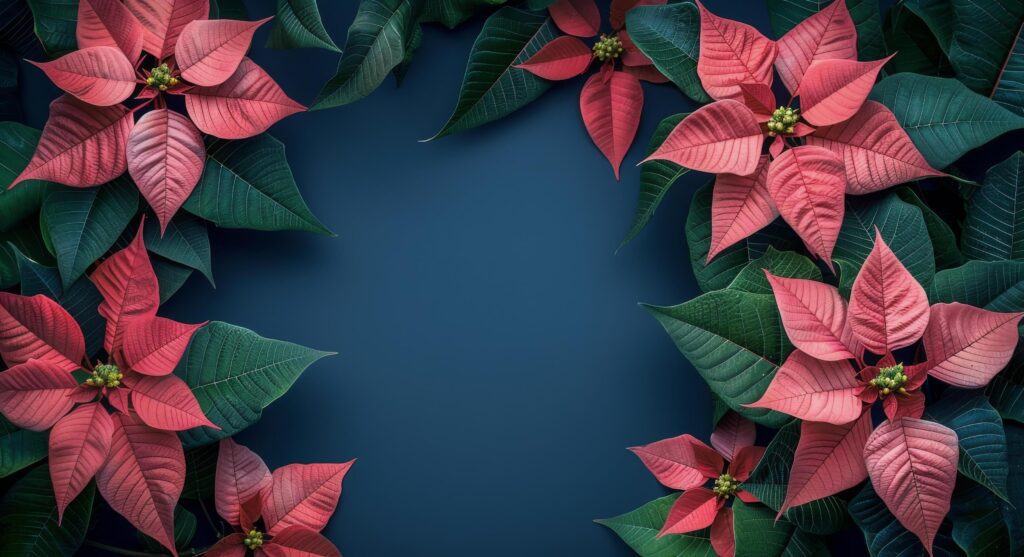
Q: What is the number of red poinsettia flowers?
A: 7